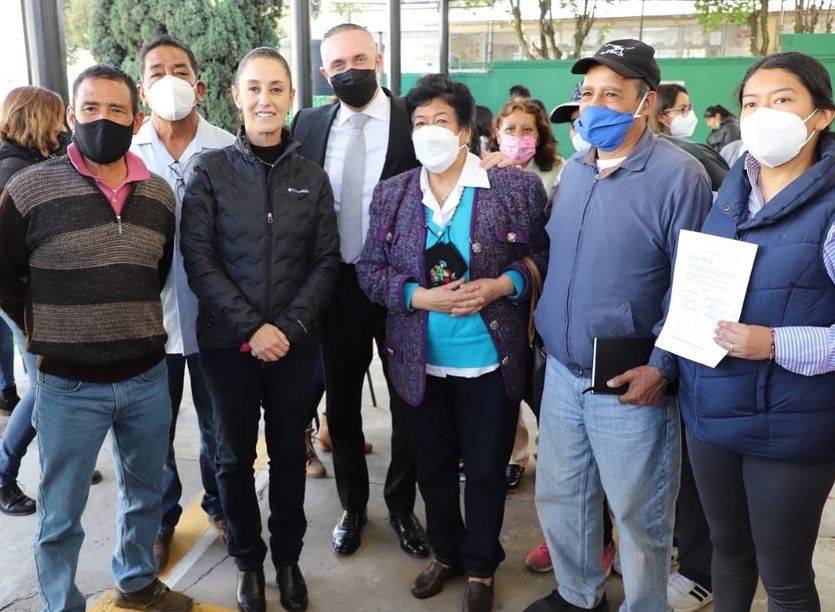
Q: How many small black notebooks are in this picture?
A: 1